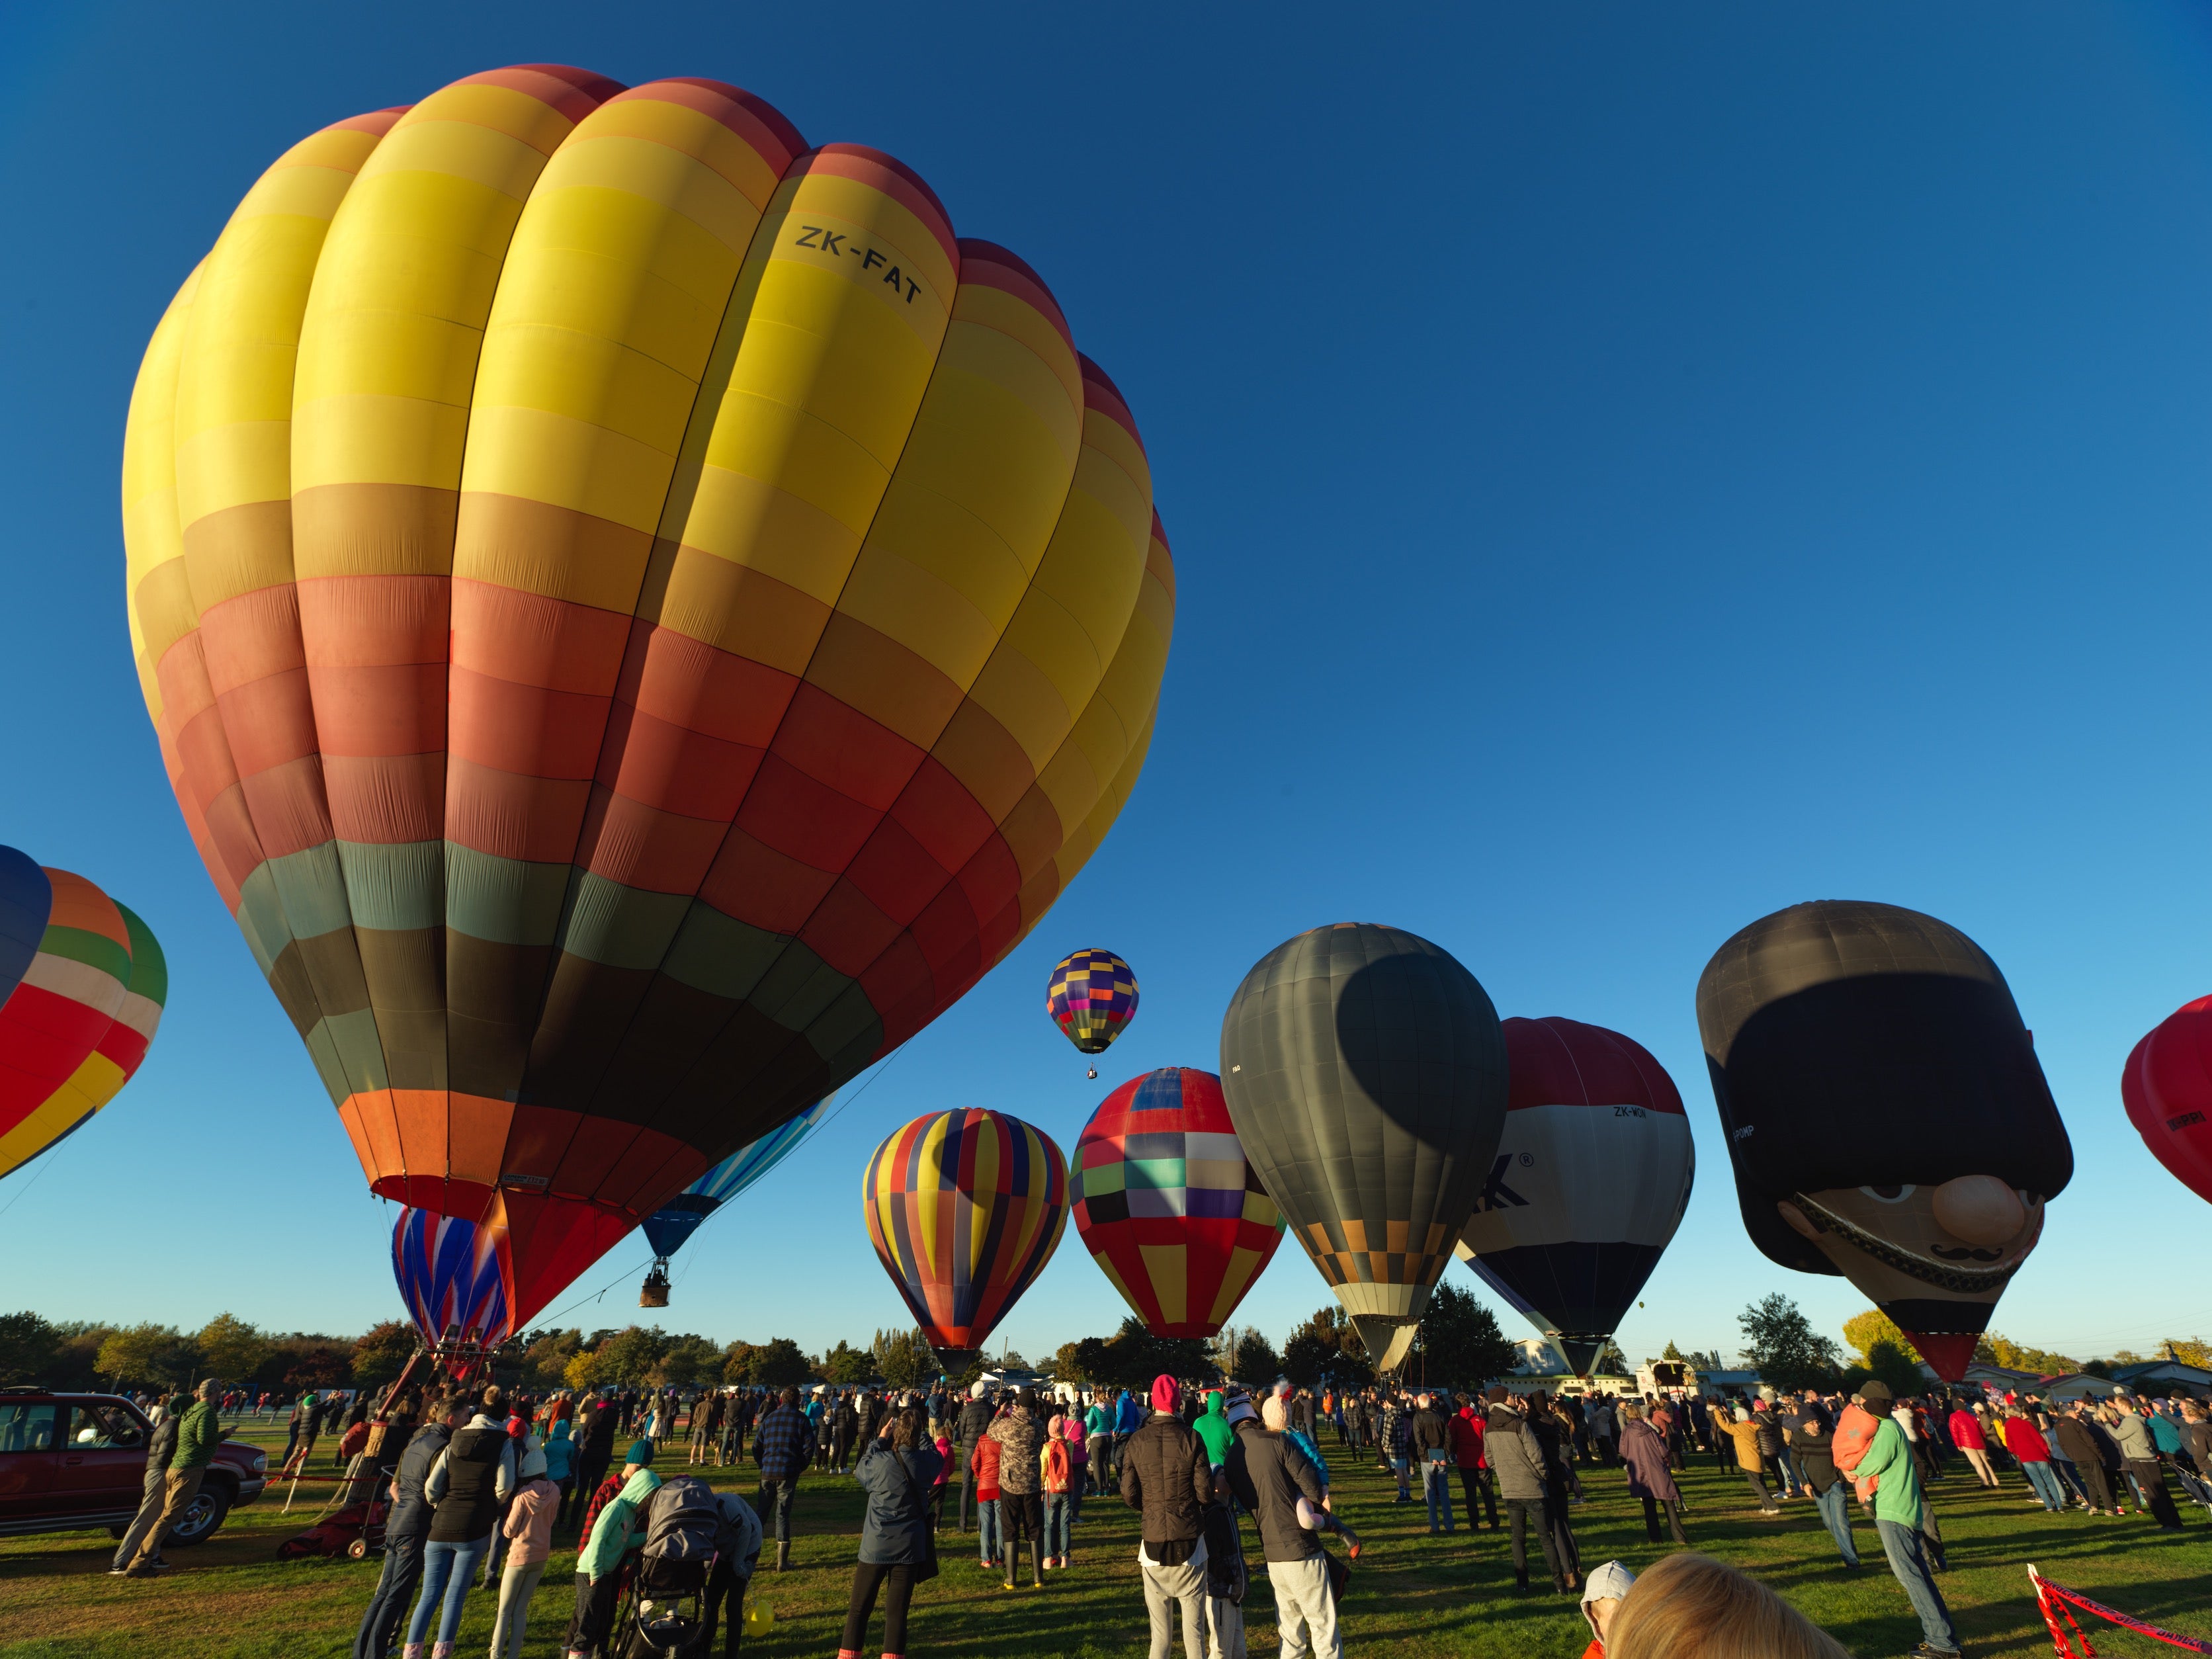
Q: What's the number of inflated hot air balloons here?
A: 11